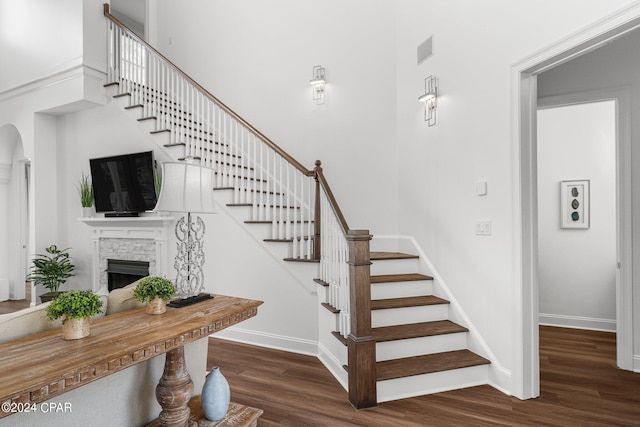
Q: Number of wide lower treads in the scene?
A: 5